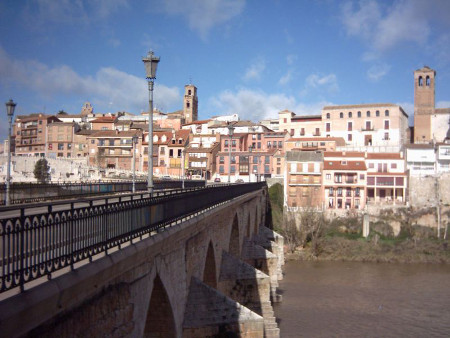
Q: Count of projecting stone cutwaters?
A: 5